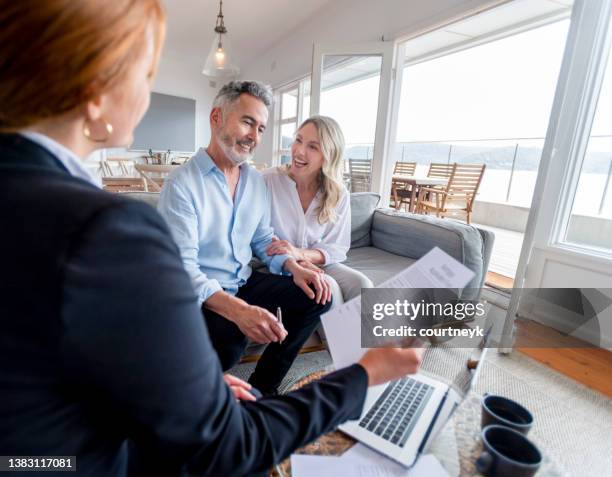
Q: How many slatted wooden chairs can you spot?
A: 4